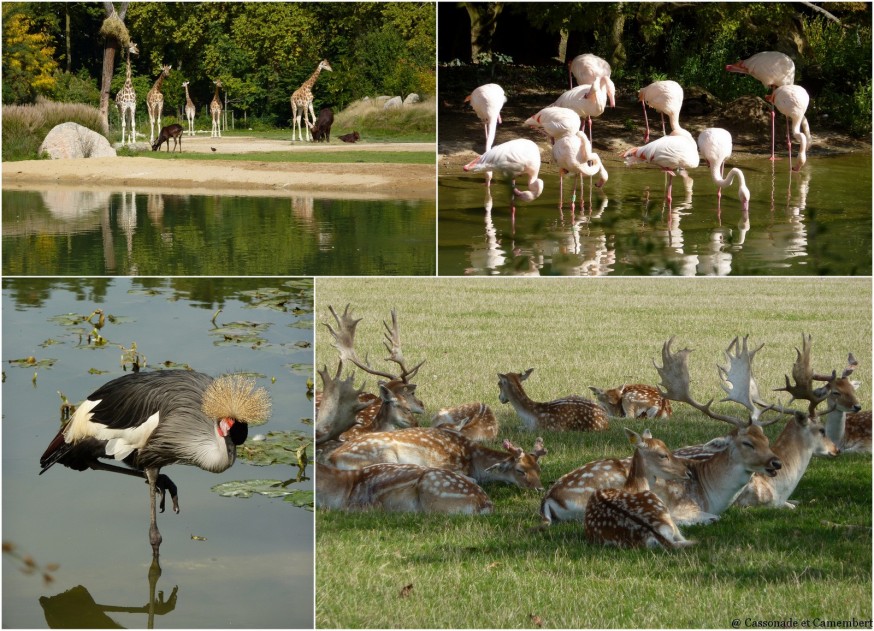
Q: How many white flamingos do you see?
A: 11